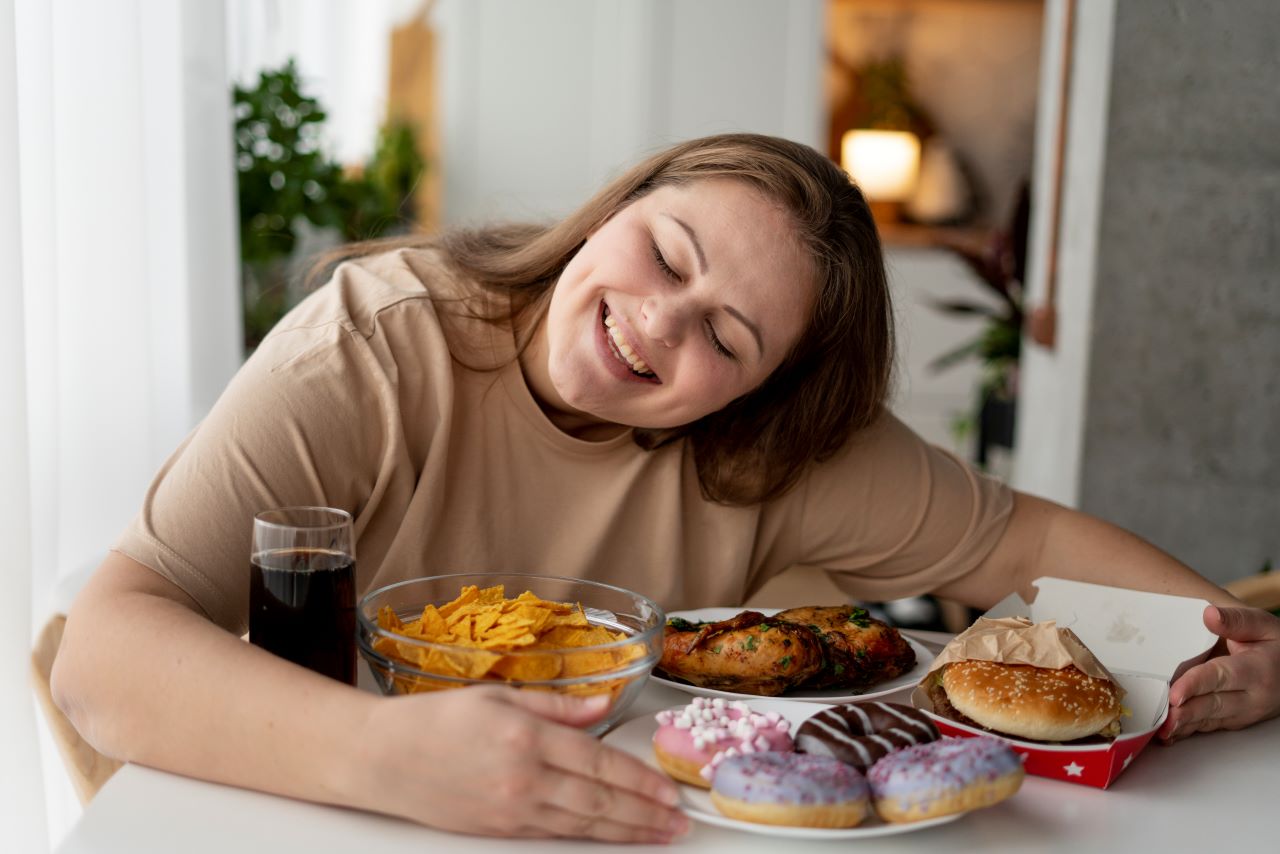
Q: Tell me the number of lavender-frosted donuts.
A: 2